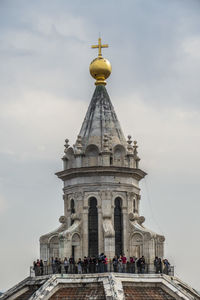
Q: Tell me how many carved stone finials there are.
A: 5